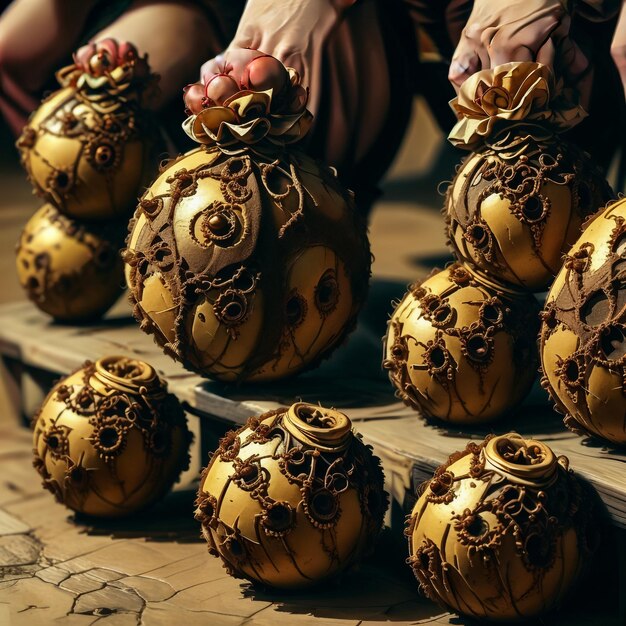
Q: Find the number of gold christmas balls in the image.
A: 9